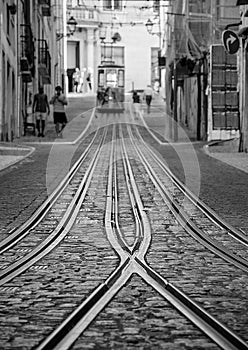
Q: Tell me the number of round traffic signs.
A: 1